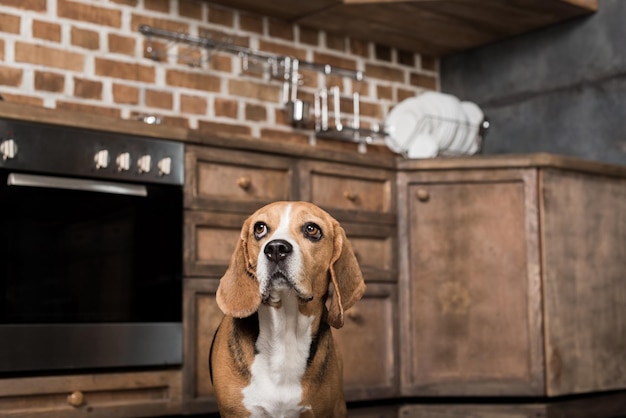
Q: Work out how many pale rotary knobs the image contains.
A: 5